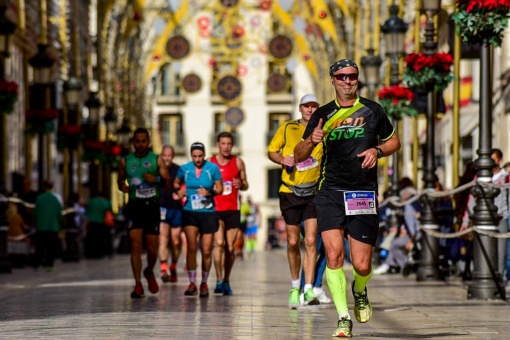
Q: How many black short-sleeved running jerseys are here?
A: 1